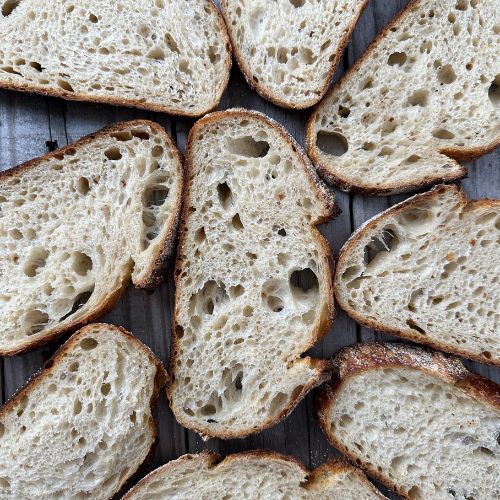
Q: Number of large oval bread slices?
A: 9